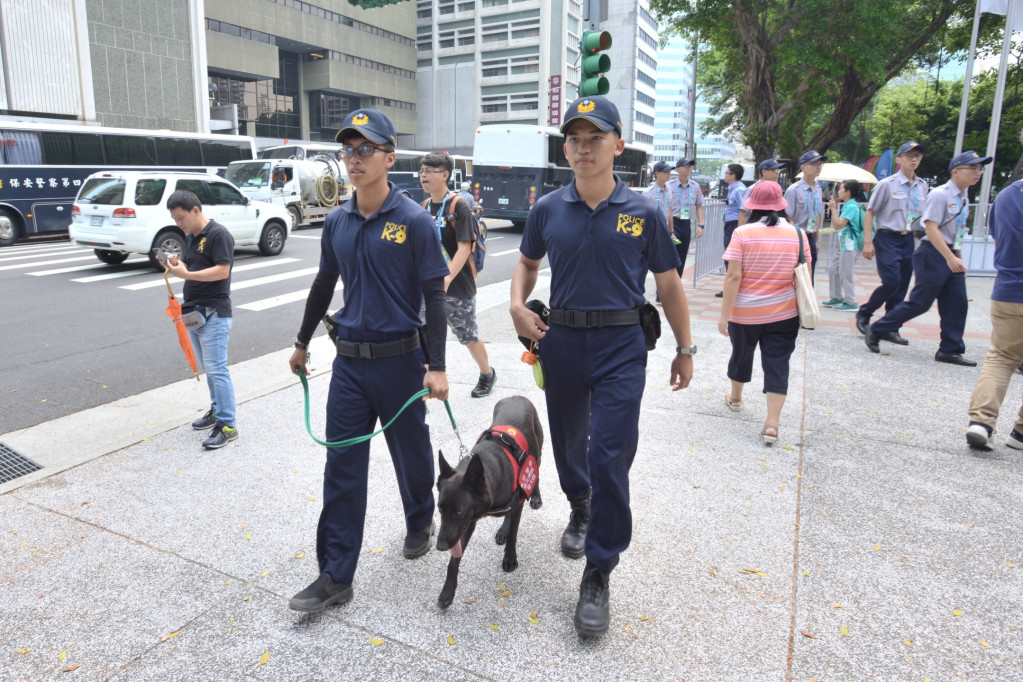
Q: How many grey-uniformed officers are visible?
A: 6